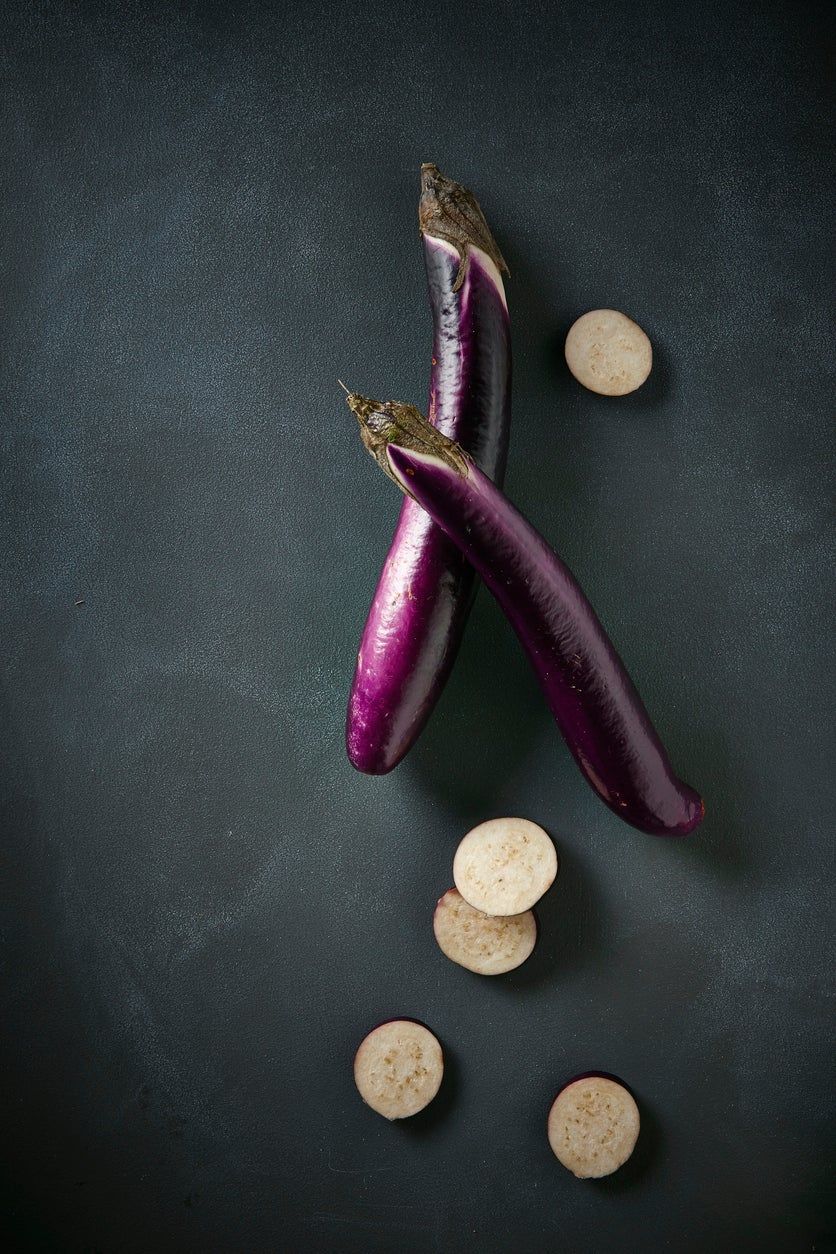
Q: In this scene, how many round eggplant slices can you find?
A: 5